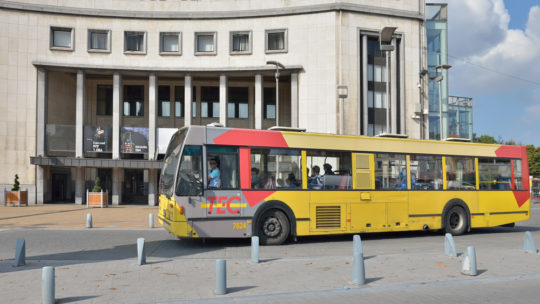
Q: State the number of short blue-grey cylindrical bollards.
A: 12